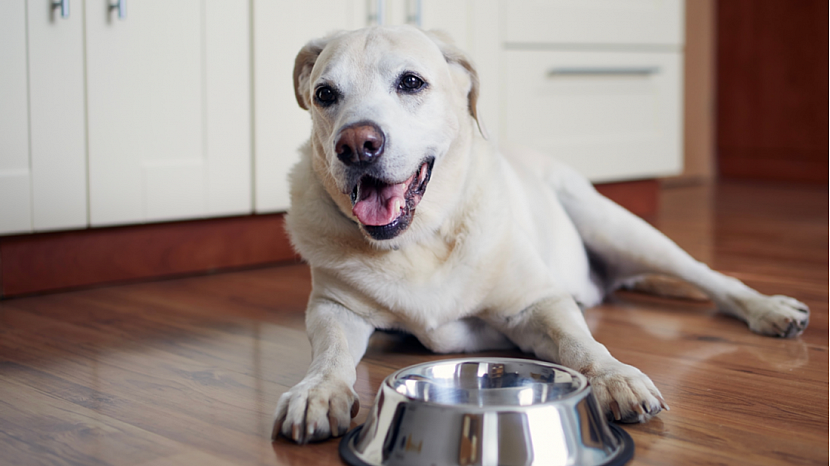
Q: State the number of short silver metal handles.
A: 4